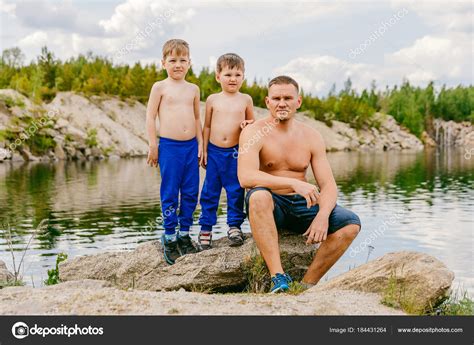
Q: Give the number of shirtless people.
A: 3